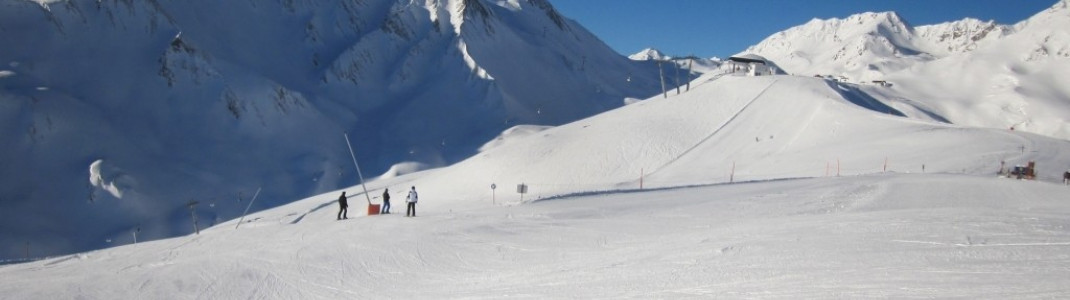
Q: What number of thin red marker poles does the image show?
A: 5